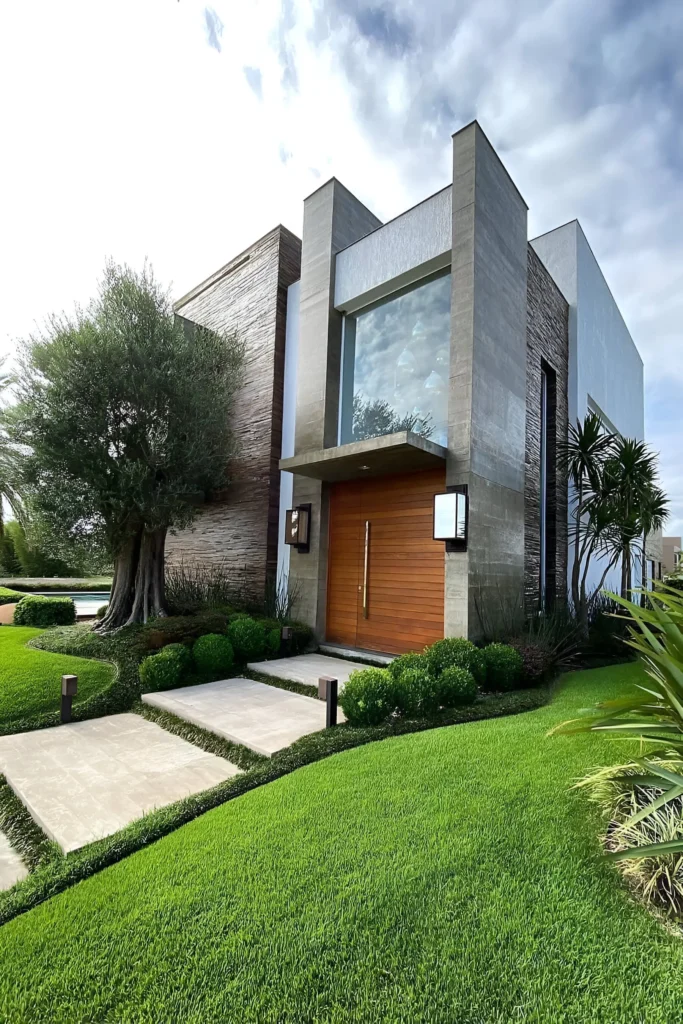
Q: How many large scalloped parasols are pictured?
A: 0